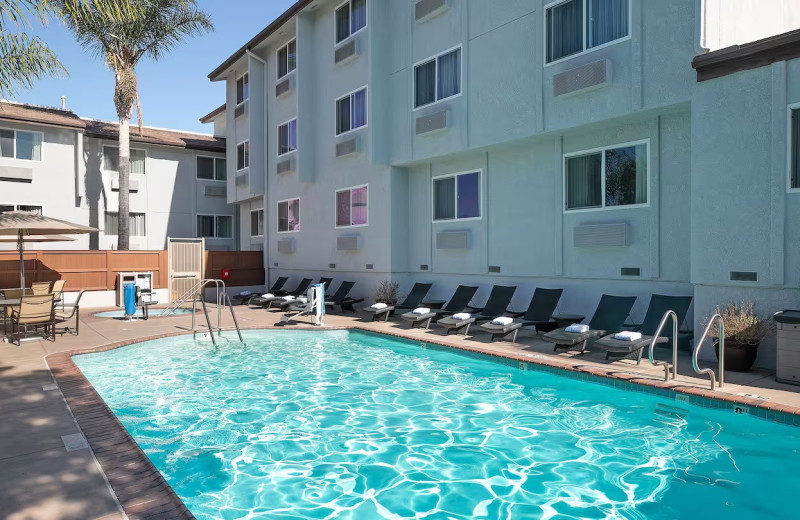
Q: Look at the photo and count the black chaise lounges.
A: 10